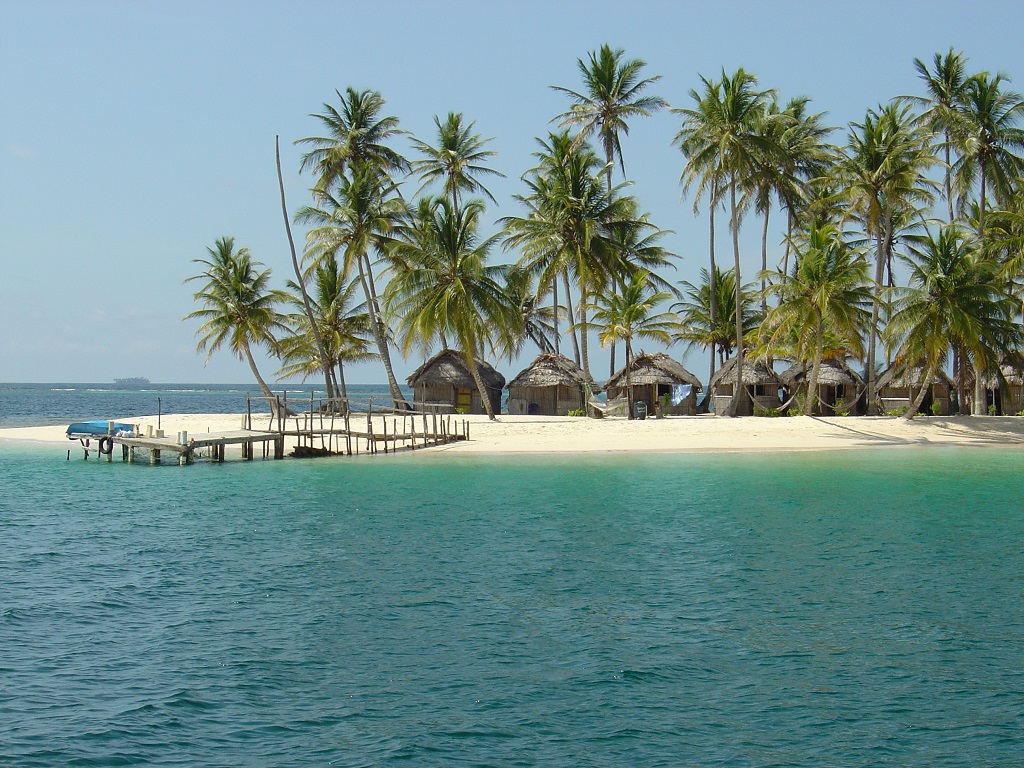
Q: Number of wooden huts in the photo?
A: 7